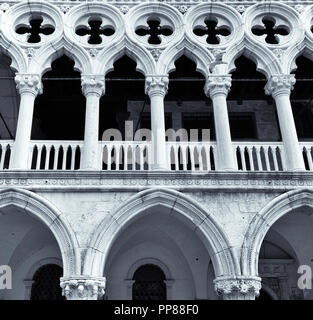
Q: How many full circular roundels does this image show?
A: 5